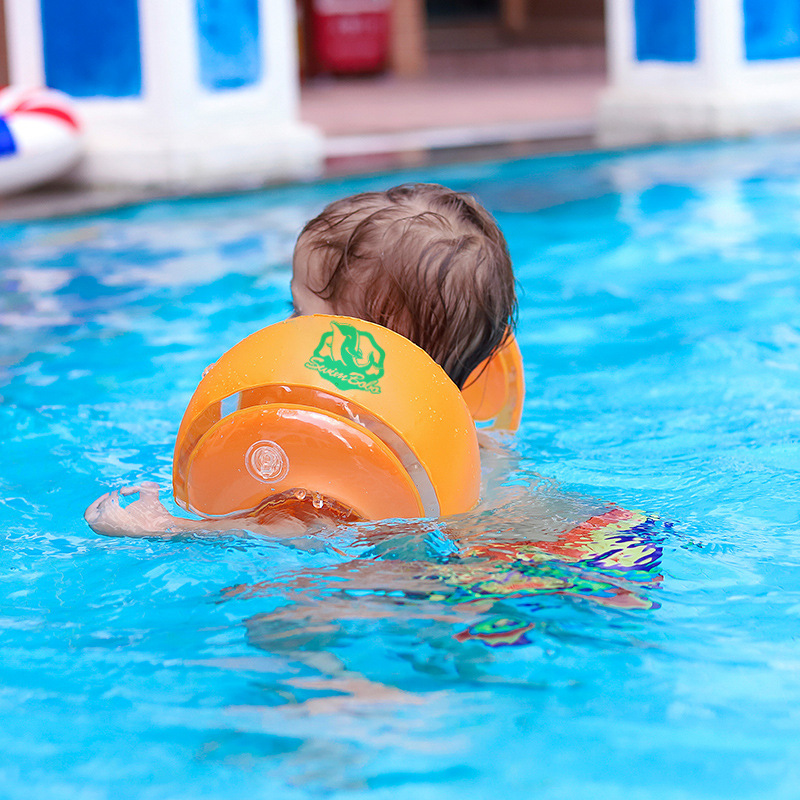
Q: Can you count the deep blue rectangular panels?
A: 4